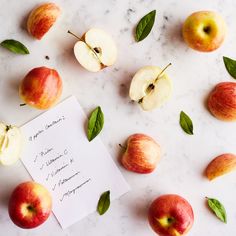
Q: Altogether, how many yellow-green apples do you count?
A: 1